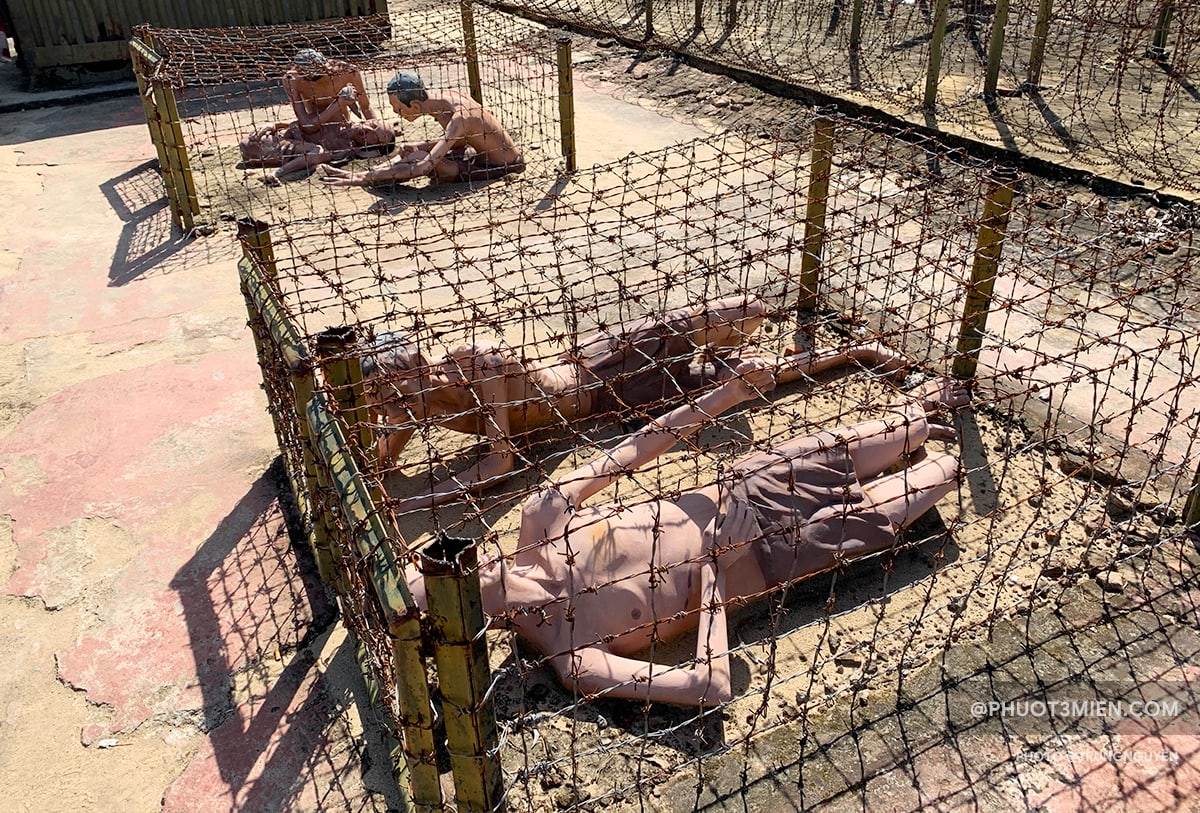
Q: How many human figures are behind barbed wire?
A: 5